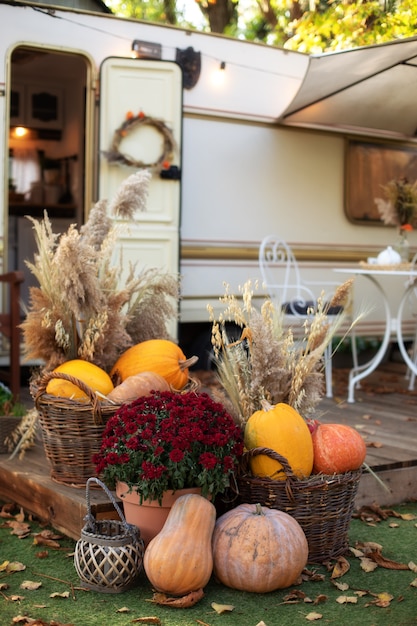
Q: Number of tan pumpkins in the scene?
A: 3